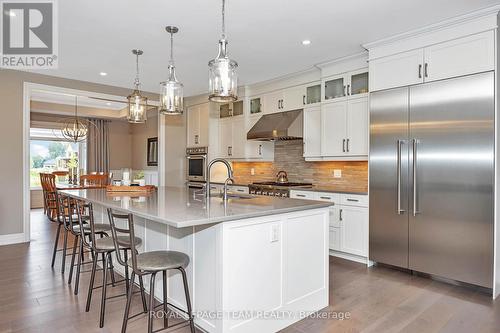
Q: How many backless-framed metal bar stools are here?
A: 4